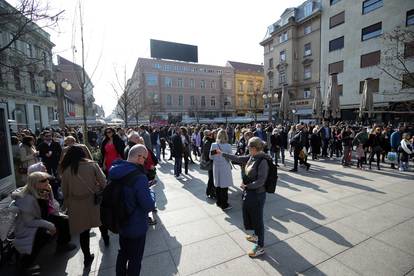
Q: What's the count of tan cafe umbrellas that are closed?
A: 4